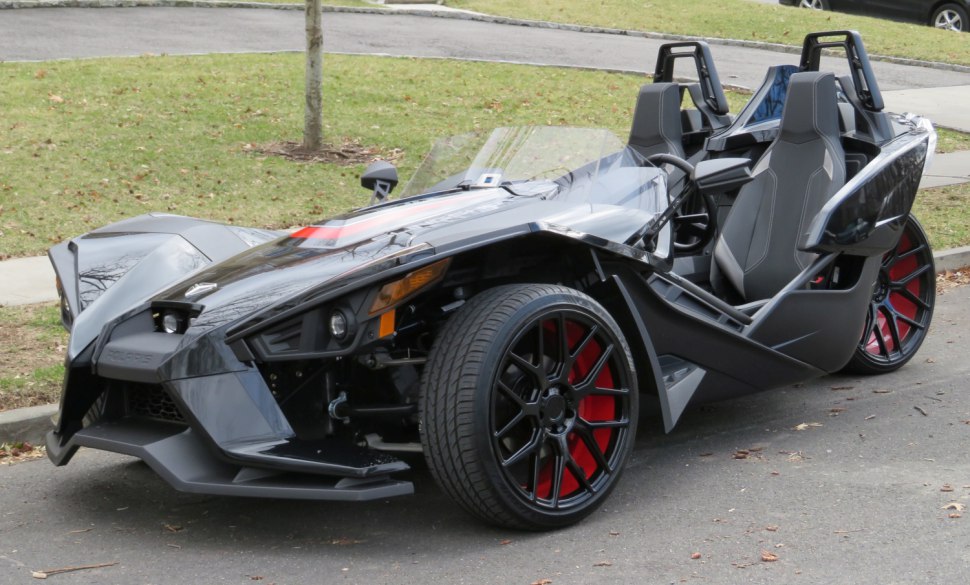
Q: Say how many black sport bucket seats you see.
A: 2